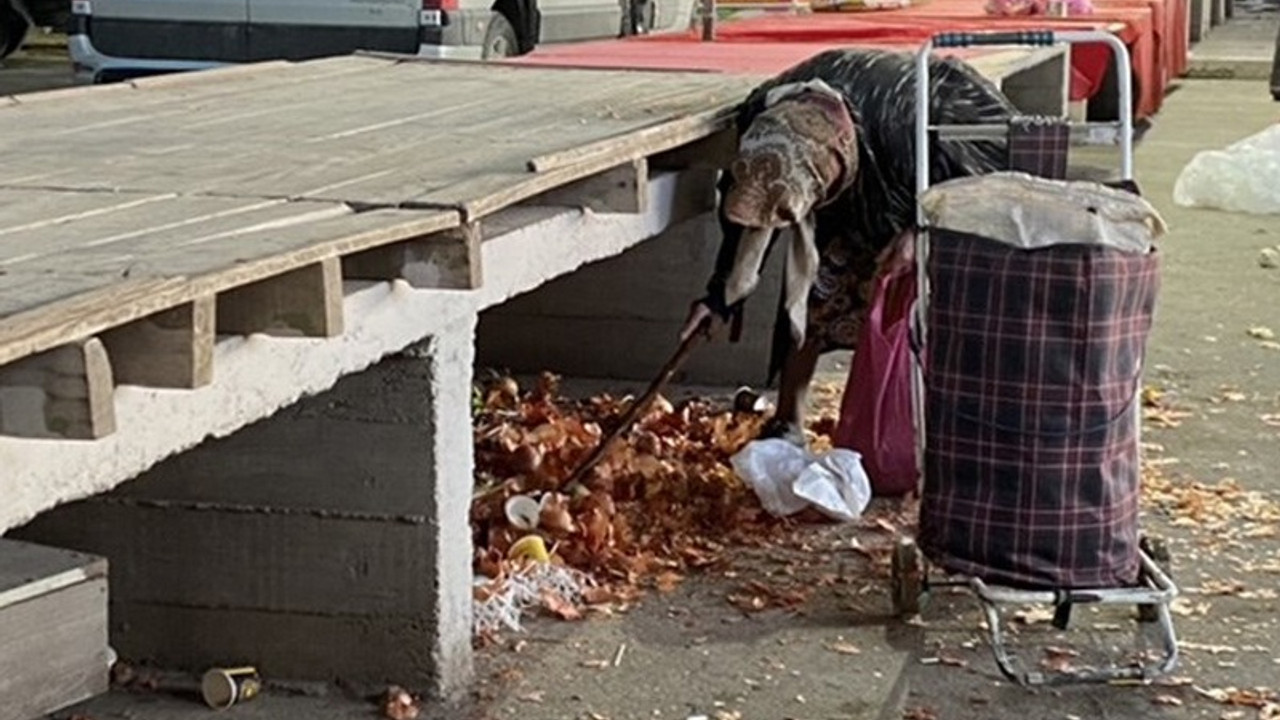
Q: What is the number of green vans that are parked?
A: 0